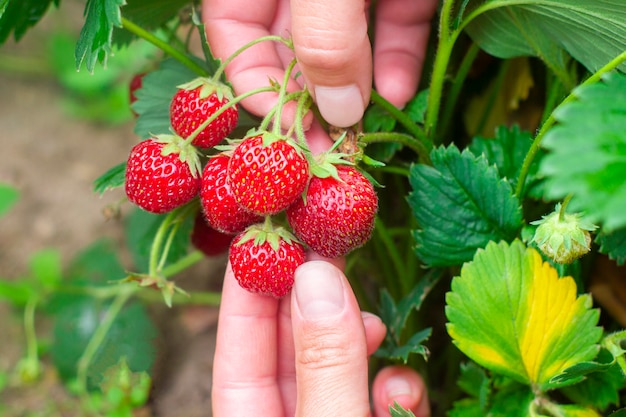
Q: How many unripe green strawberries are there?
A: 1